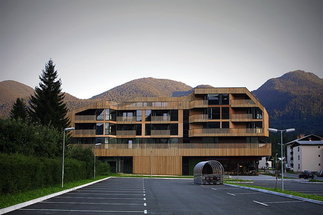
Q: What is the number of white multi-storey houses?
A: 1